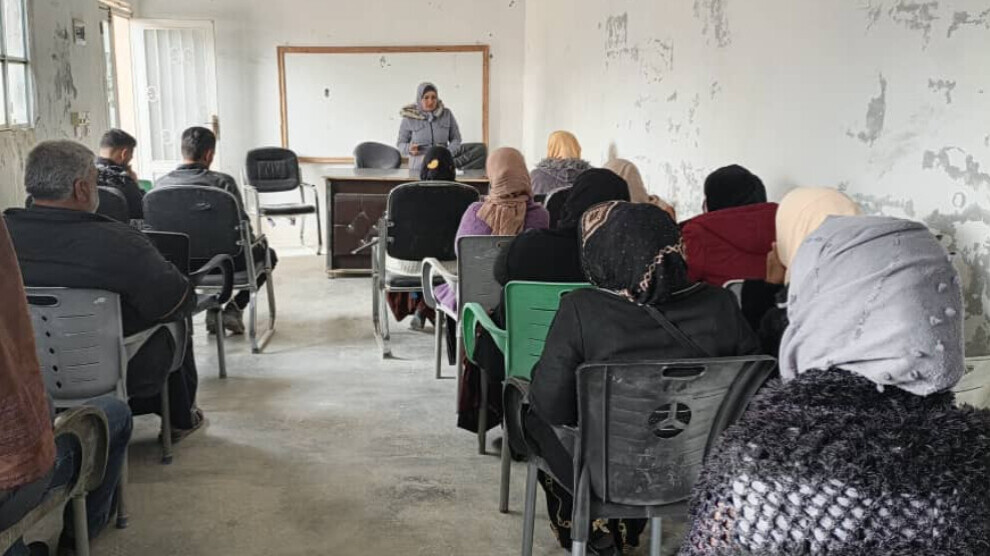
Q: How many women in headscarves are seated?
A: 9